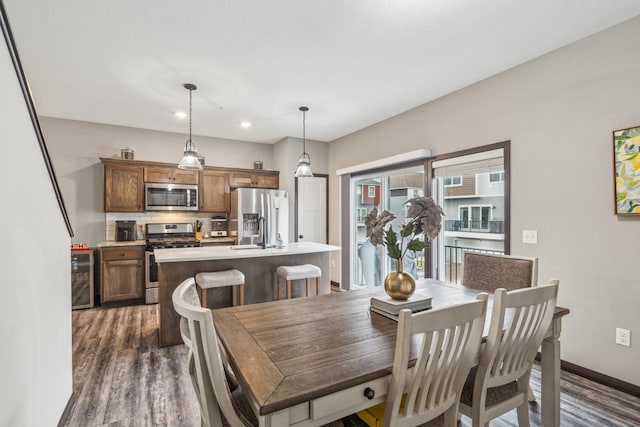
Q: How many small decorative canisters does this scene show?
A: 3